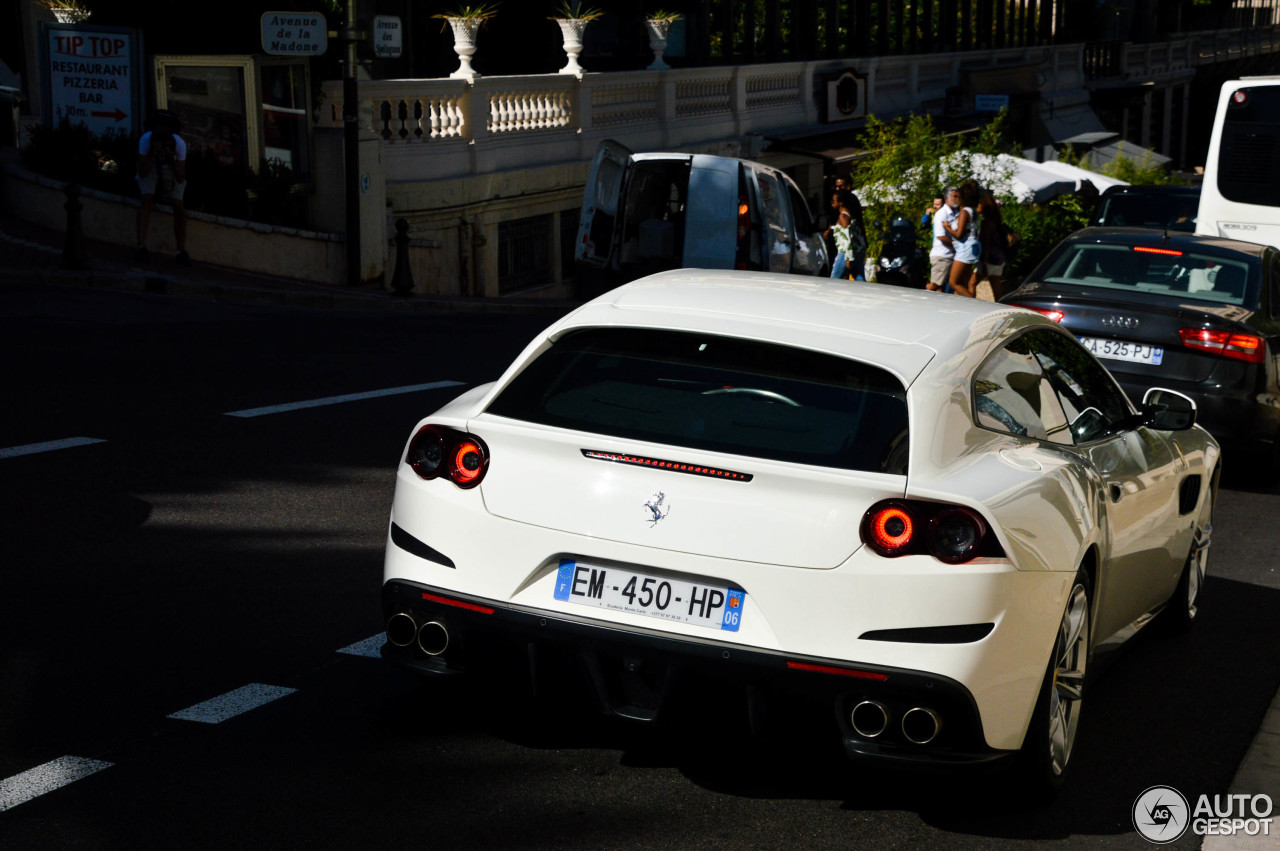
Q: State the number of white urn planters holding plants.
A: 4